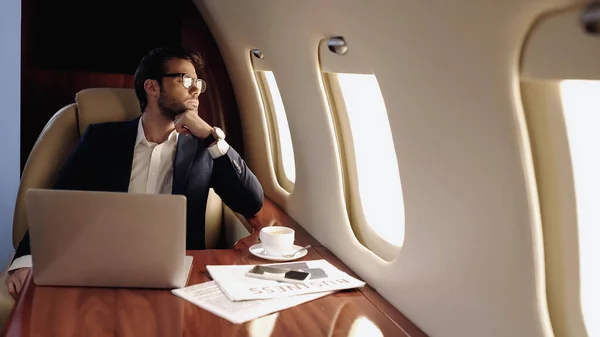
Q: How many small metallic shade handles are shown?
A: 3